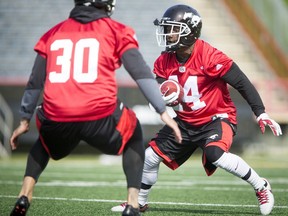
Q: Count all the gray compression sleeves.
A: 2